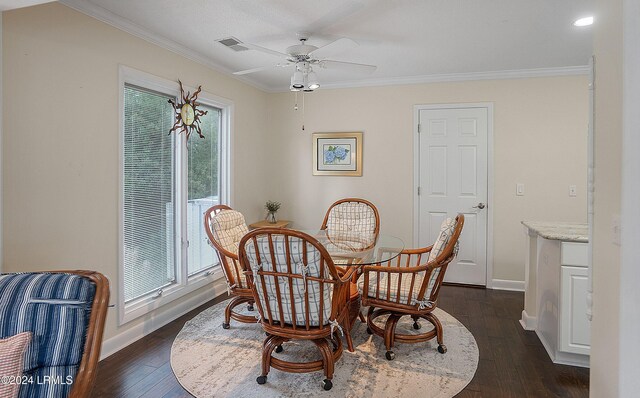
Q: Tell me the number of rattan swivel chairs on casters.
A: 4